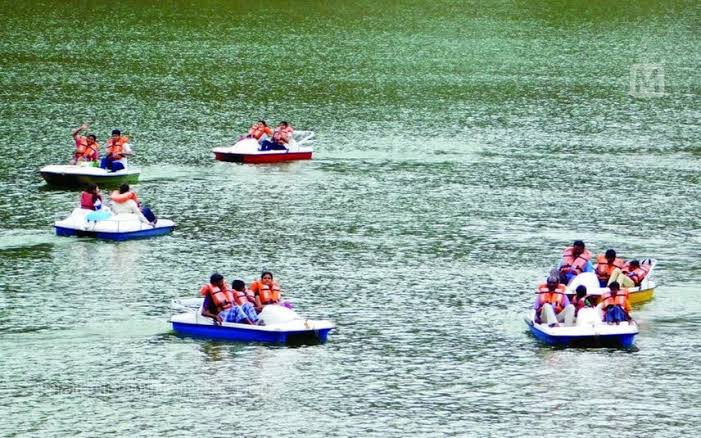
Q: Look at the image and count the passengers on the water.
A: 15